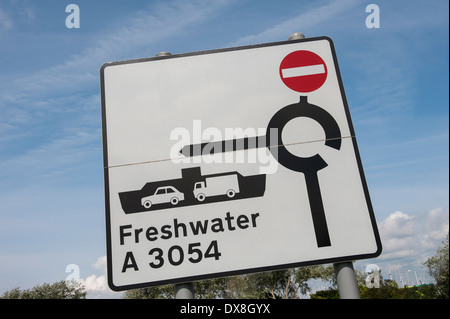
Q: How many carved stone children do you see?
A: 0